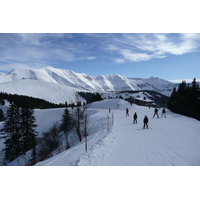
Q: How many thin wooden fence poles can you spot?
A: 3